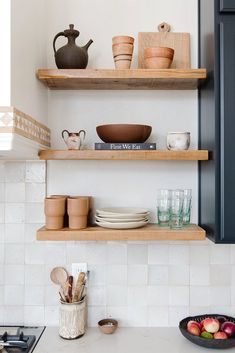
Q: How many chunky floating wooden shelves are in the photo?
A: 3